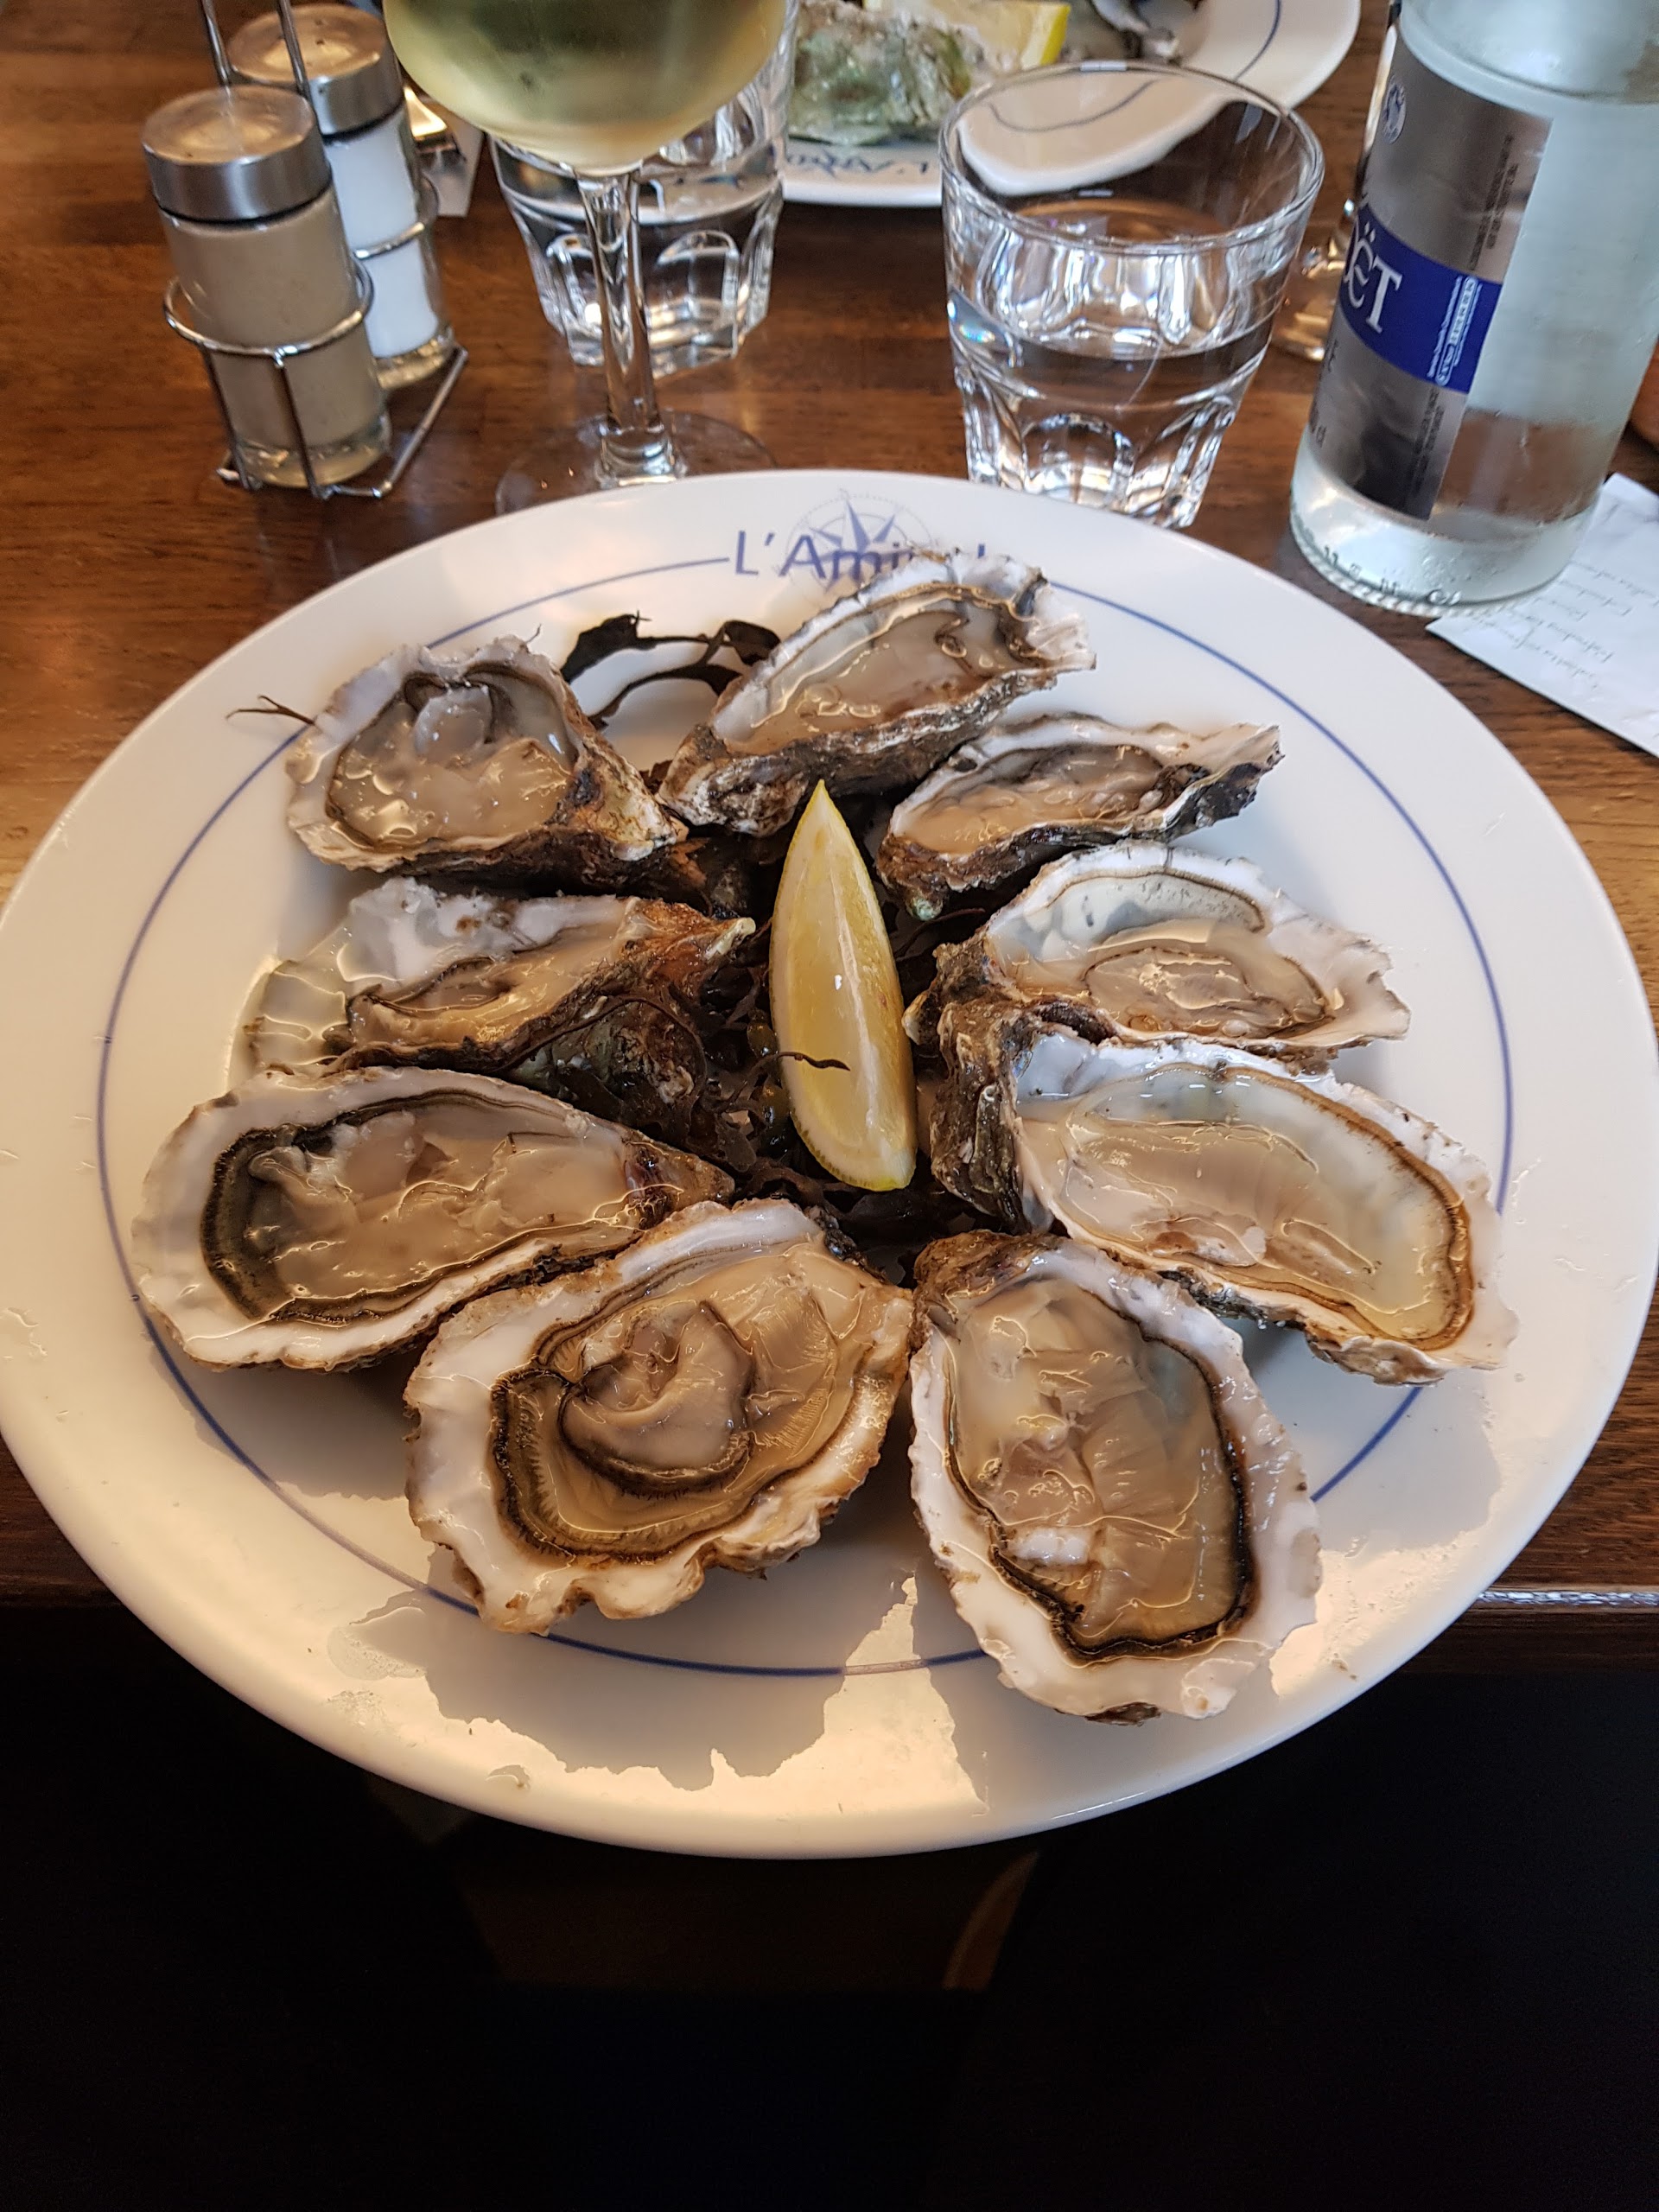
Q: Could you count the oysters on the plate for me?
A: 9